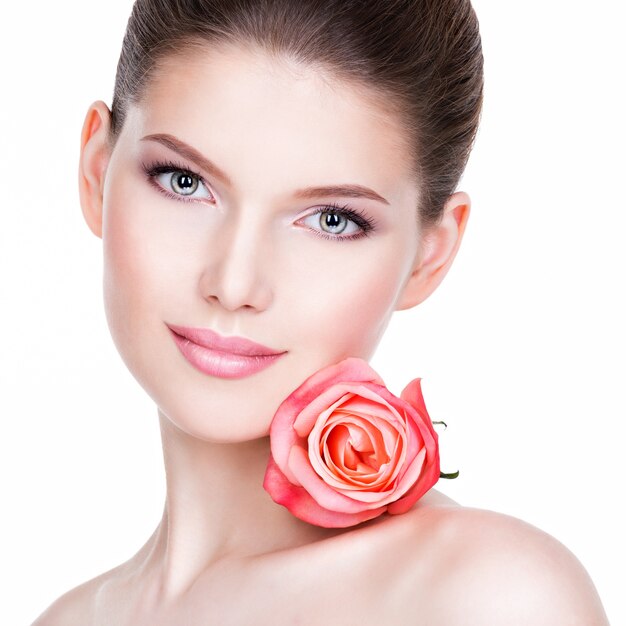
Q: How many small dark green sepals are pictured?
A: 2